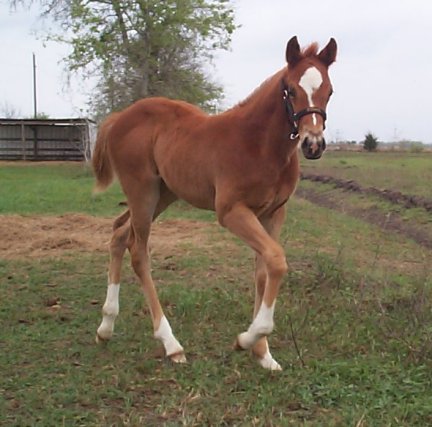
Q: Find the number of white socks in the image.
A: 4